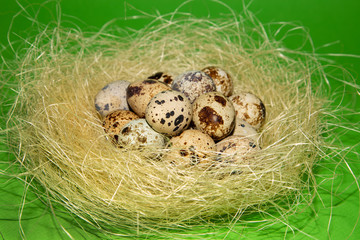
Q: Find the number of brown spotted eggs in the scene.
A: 13